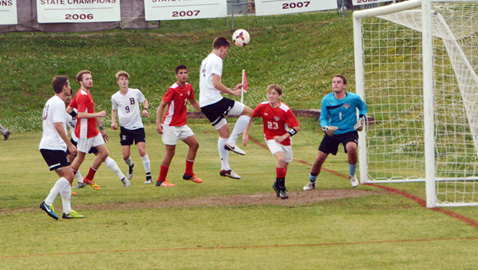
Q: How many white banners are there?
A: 5